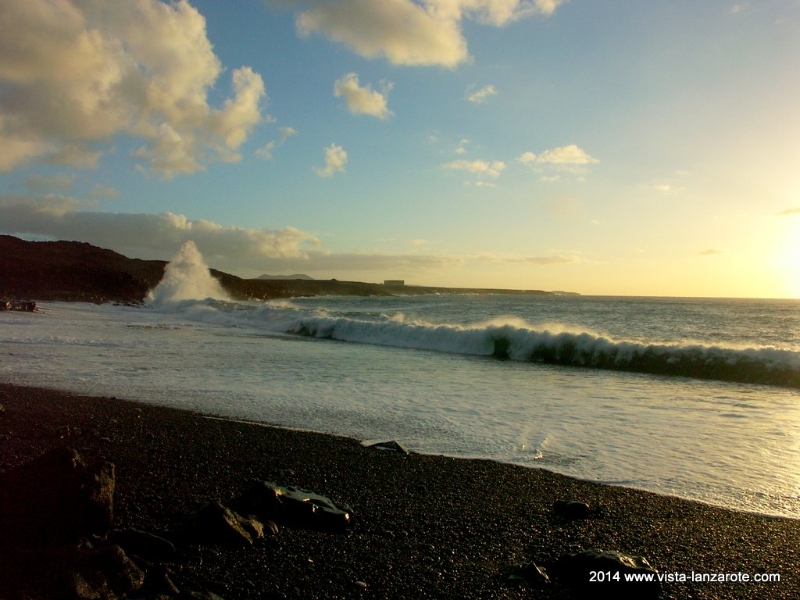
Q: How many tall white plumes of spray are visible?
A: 1